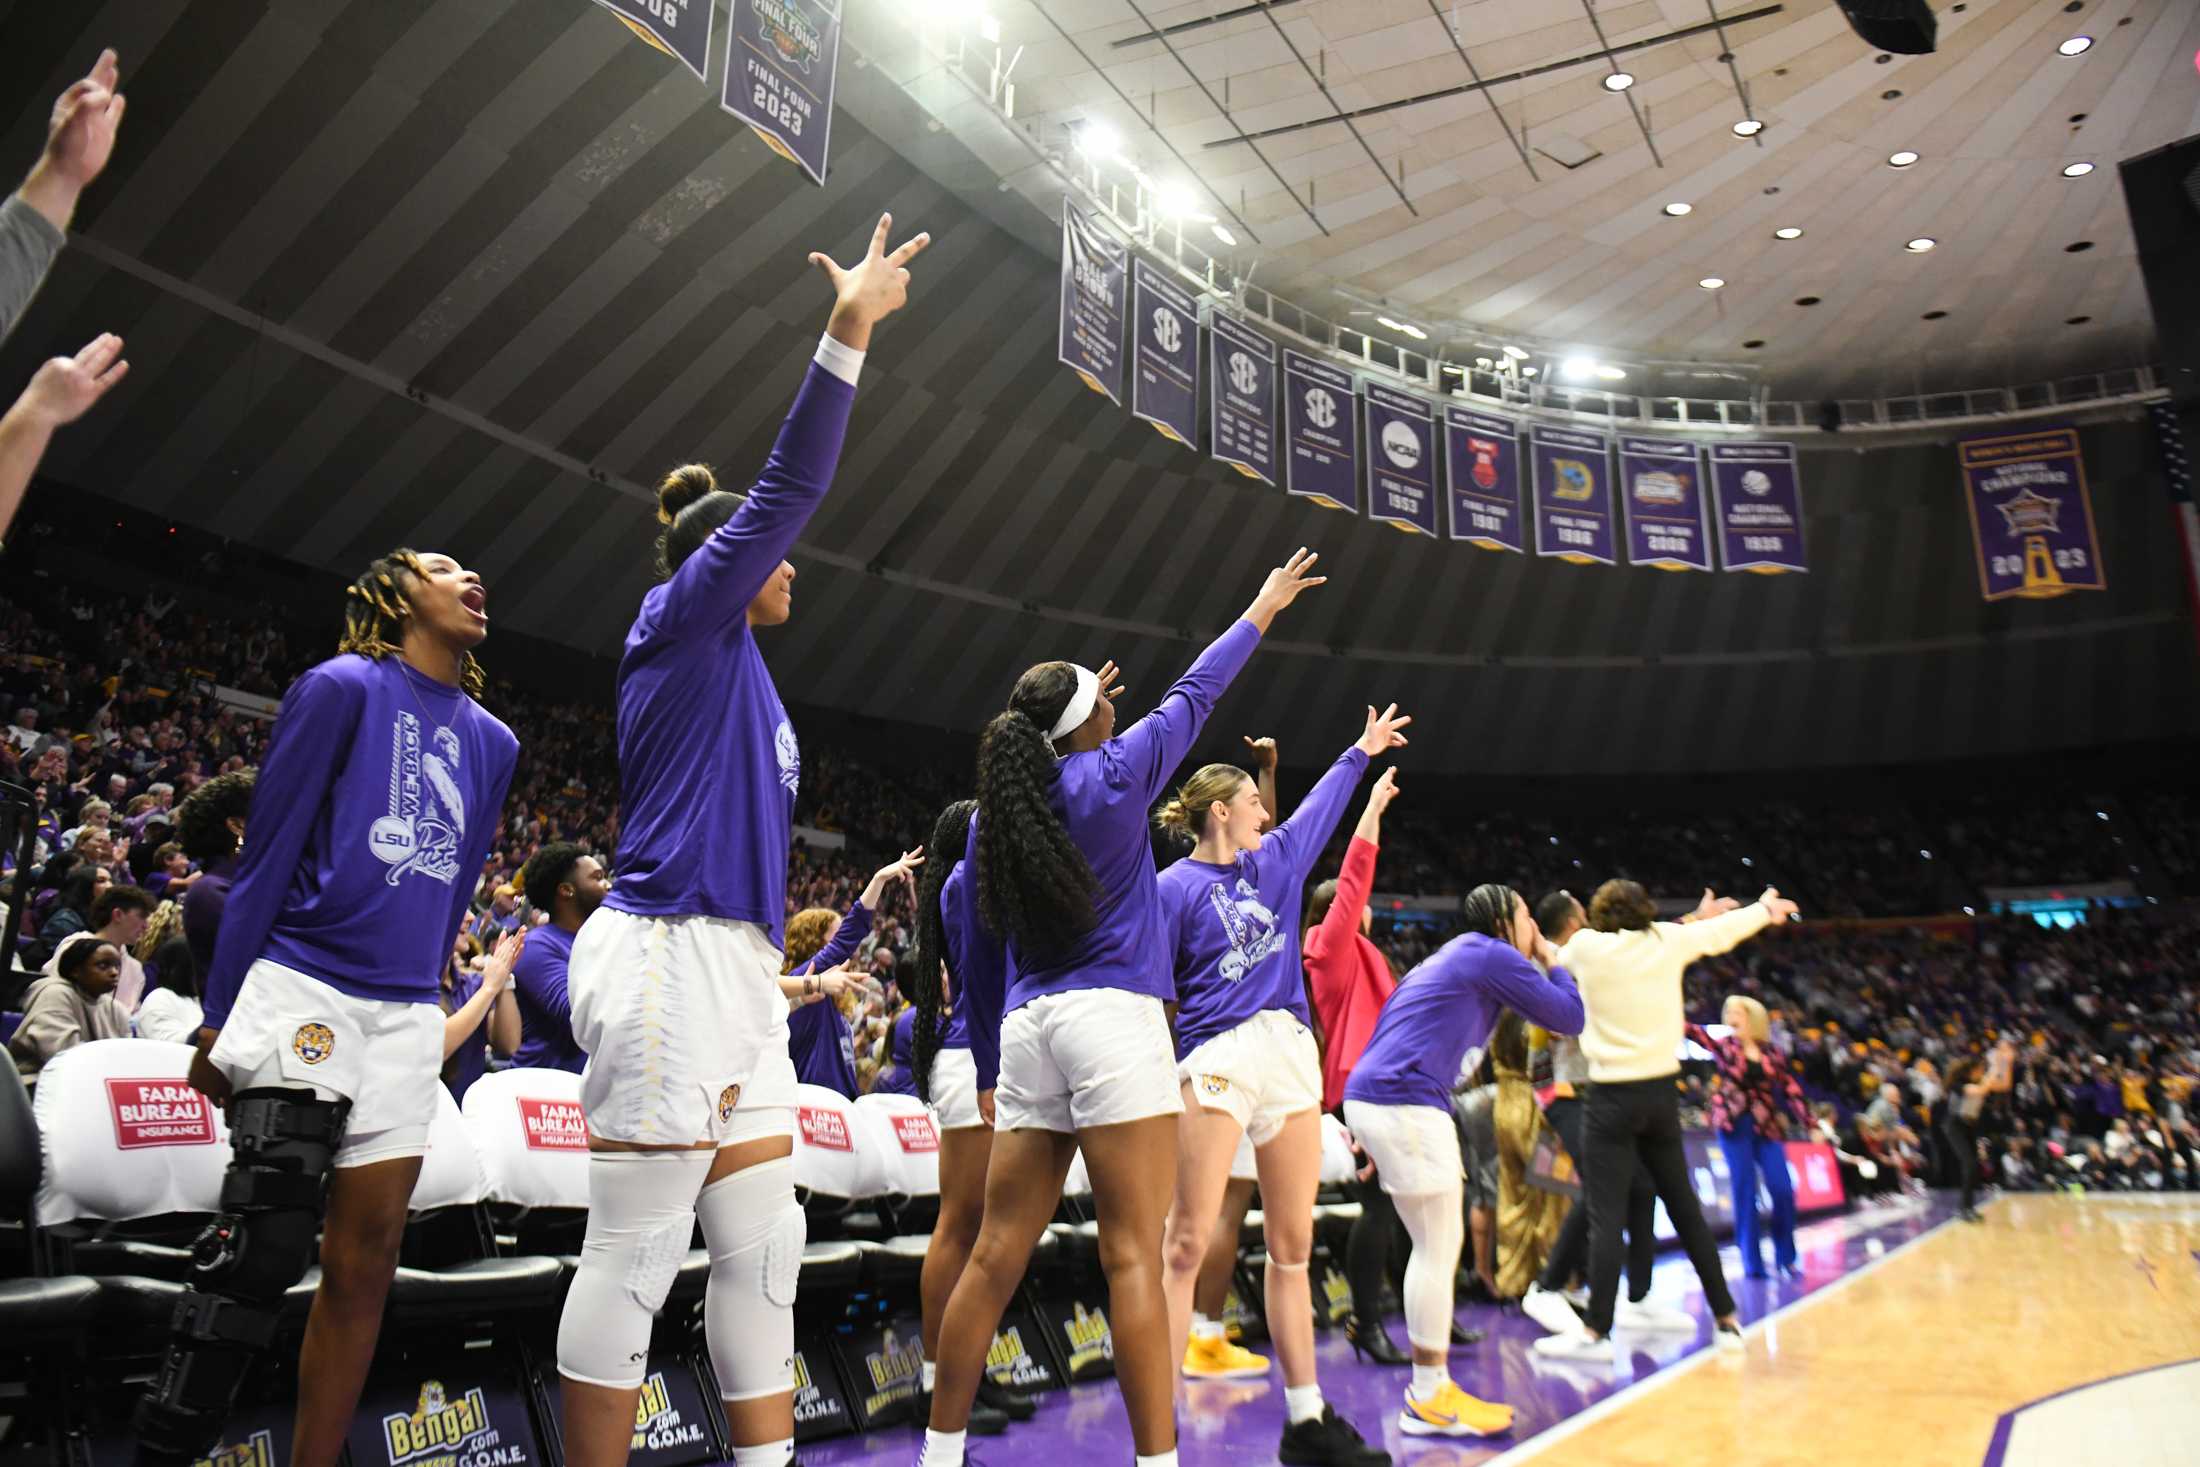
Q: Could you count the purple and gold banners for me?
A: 12